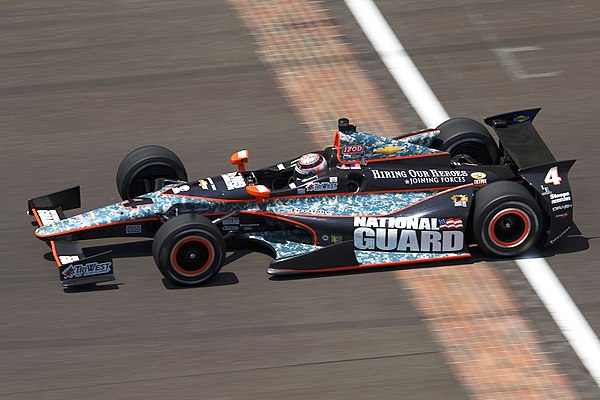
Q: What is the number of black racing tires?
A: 4